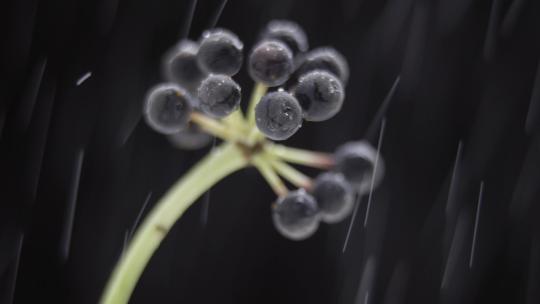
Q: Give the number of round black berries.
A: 13